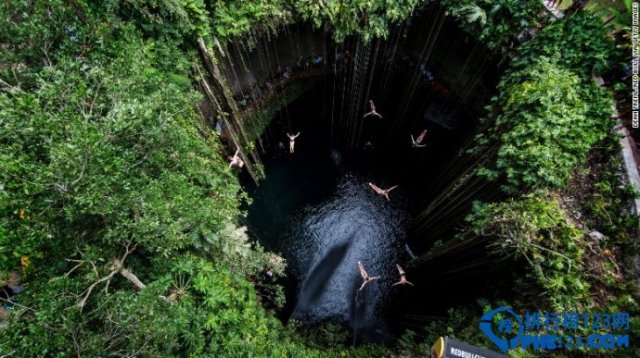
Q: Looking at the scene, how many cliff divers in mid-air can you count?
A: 7